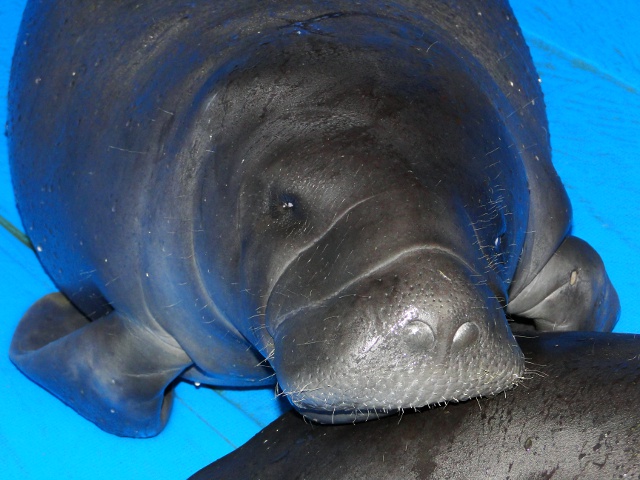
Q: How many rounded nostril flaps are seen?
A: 2